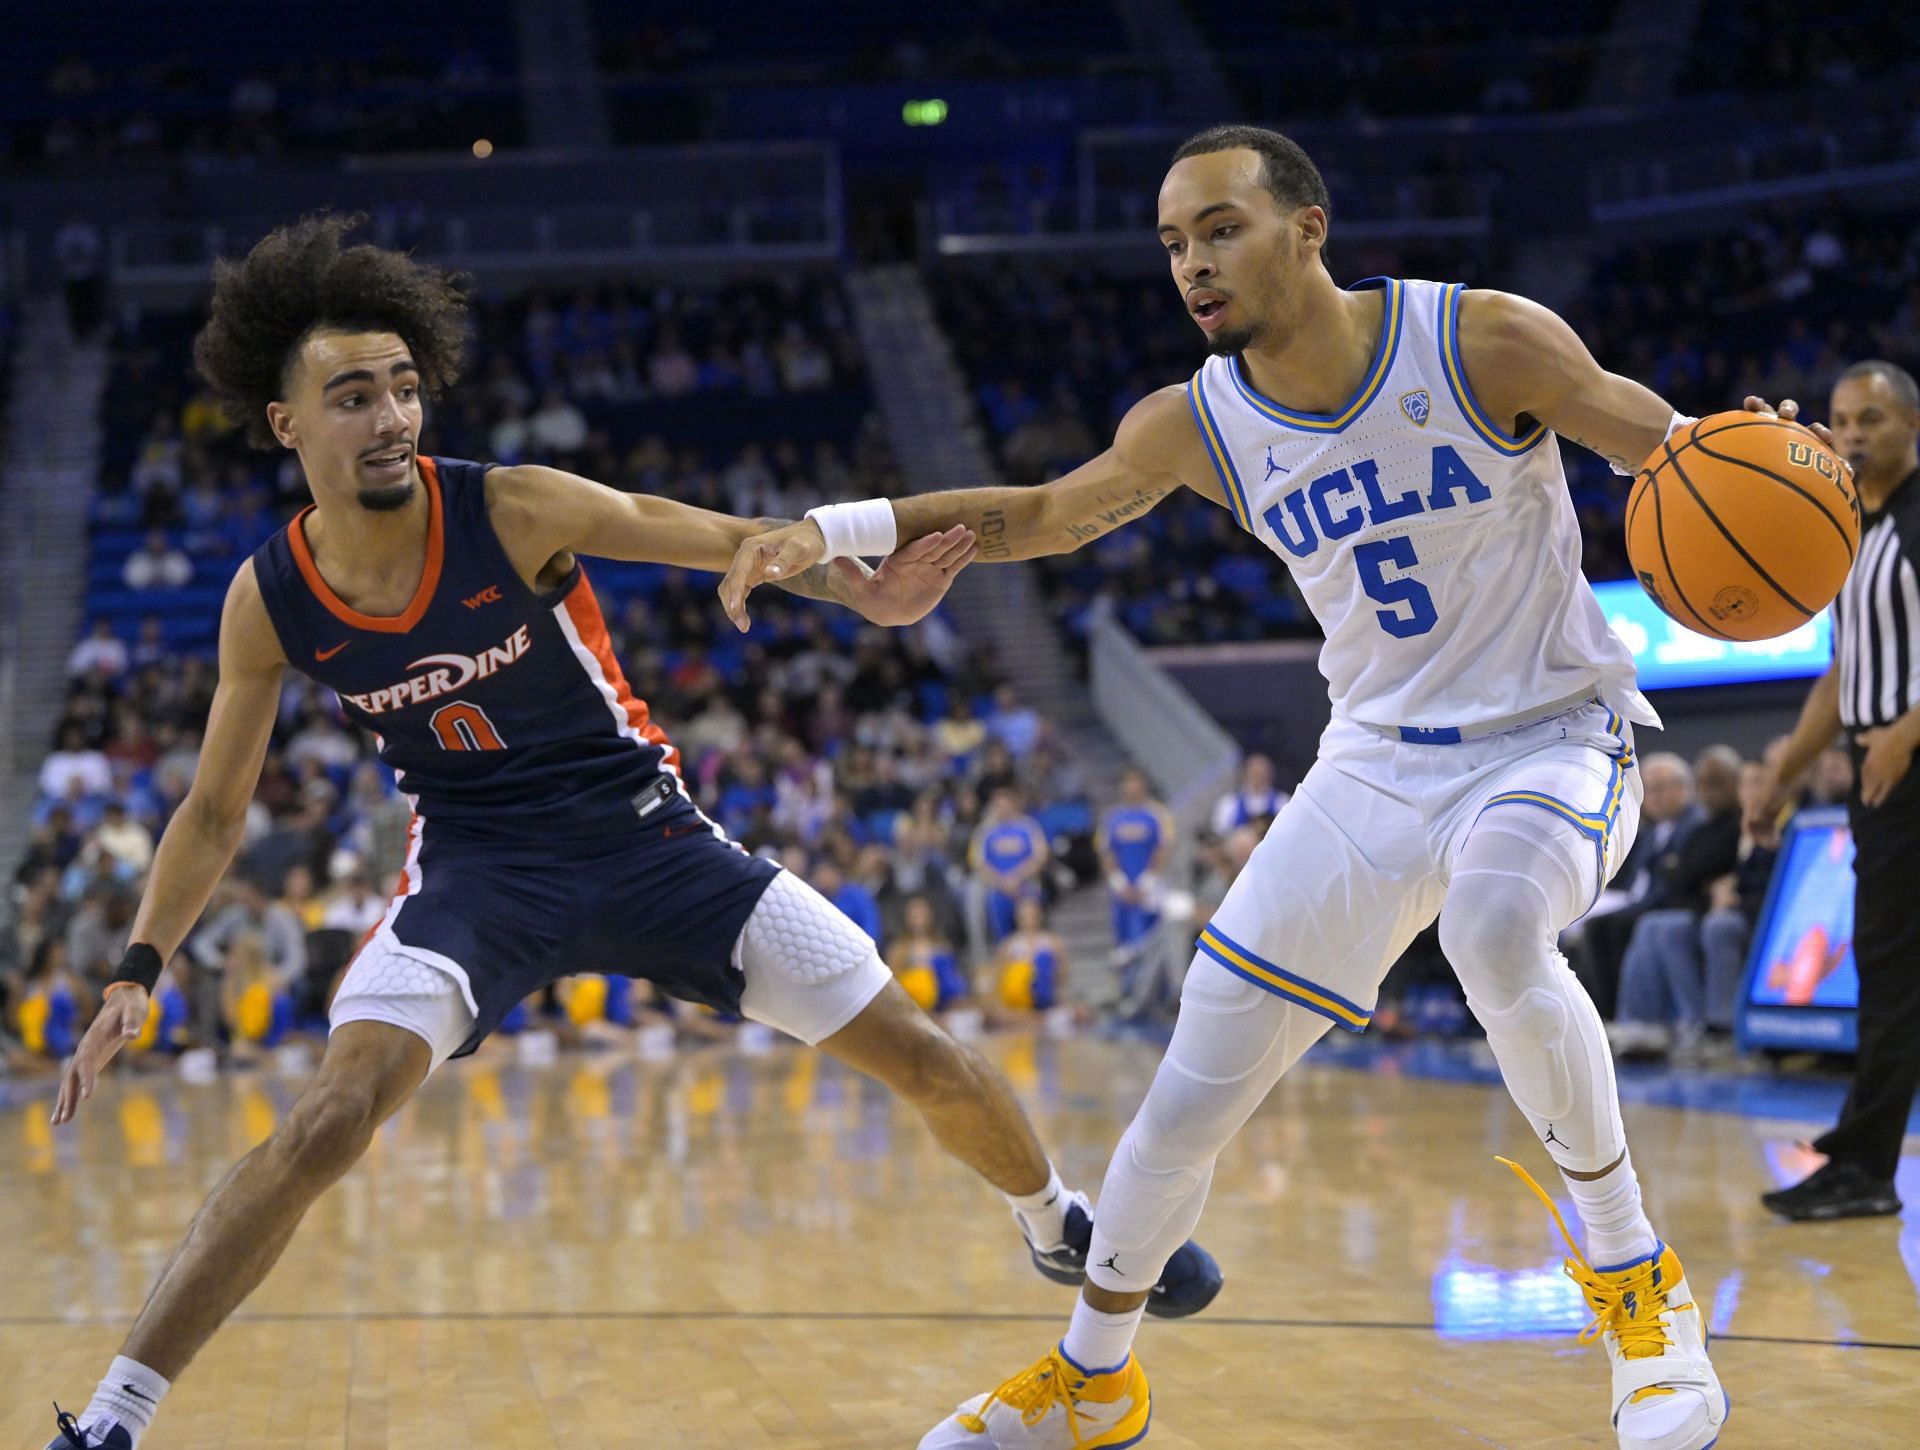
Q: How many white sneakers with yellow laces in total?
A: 2